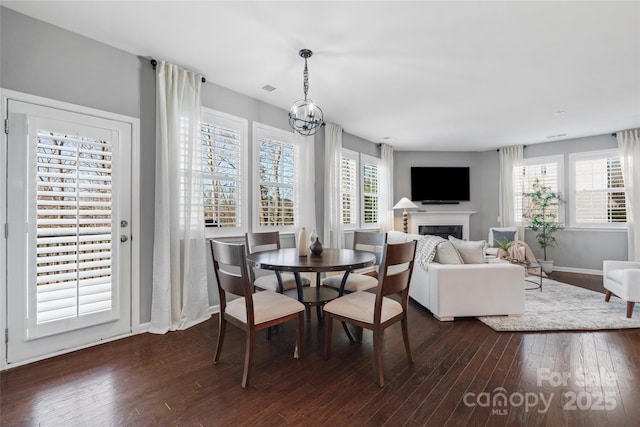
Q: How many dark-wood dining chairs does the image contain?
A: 4